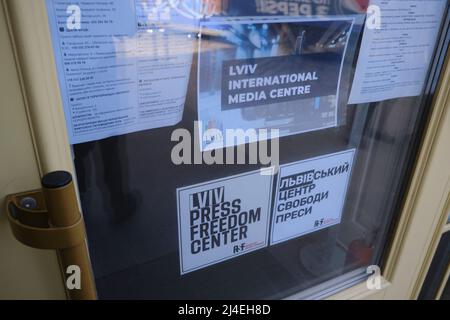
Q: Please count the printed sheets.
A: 5